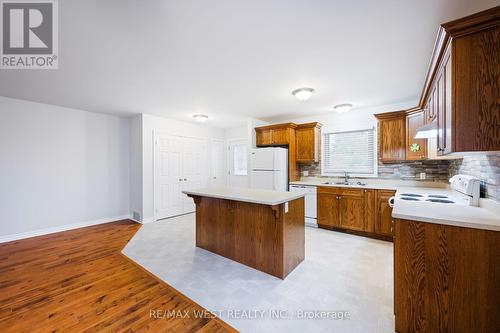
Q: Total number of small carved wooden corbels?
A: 2